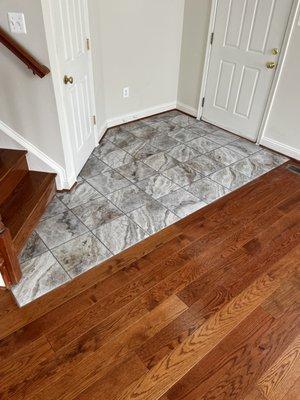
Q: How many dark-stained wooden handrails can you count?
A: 1